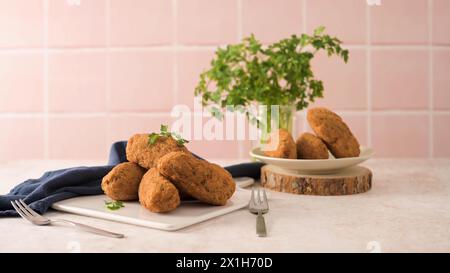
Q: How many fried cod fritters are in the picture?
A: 7